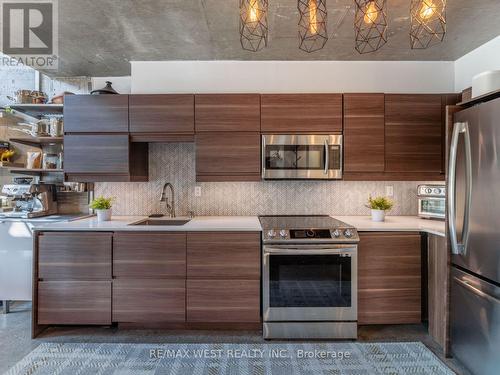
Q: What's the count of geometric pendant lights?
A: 4